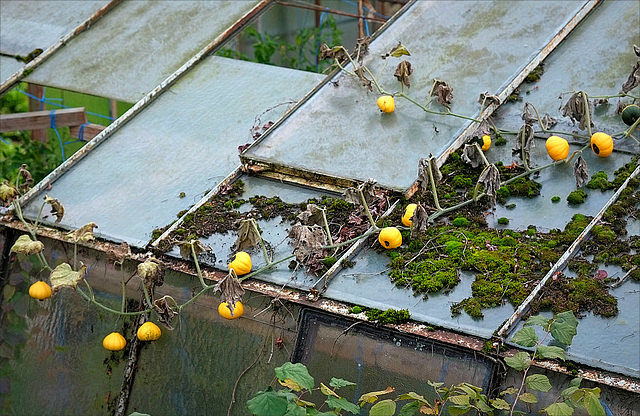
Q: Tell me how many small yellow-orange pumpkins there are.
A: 11